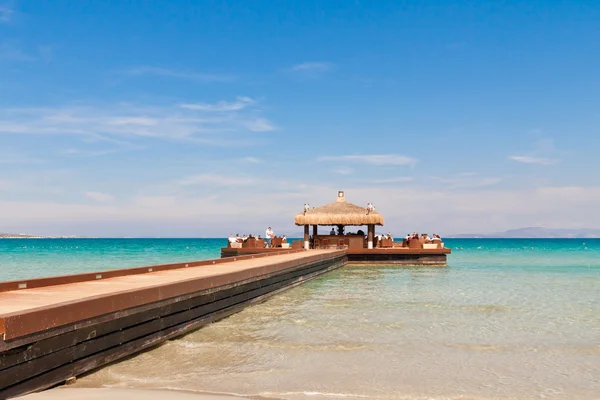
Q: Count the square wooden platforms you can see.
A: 1